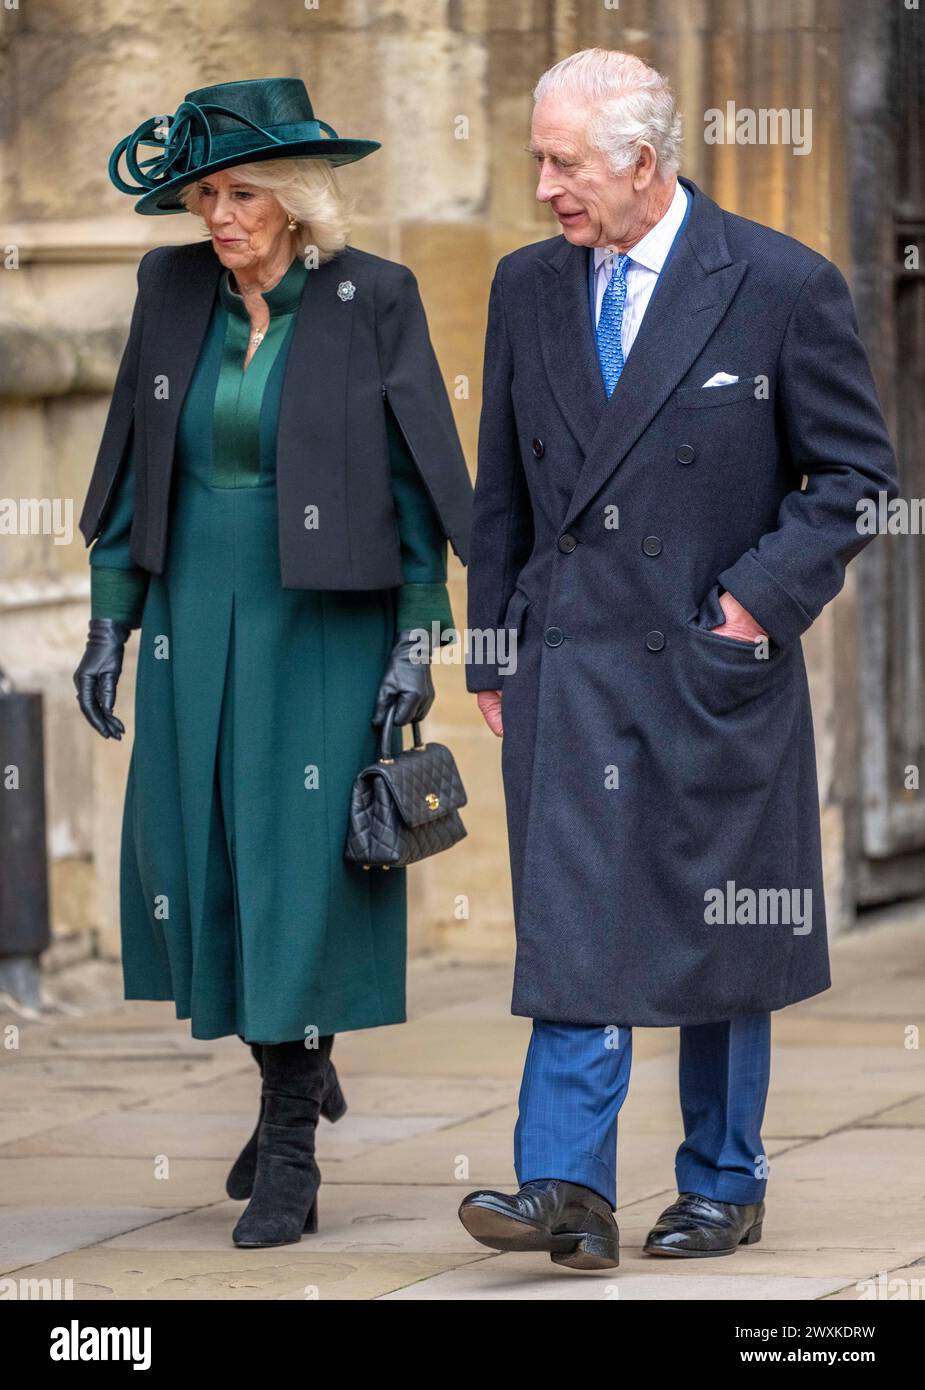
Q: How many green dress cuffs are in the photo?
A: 2